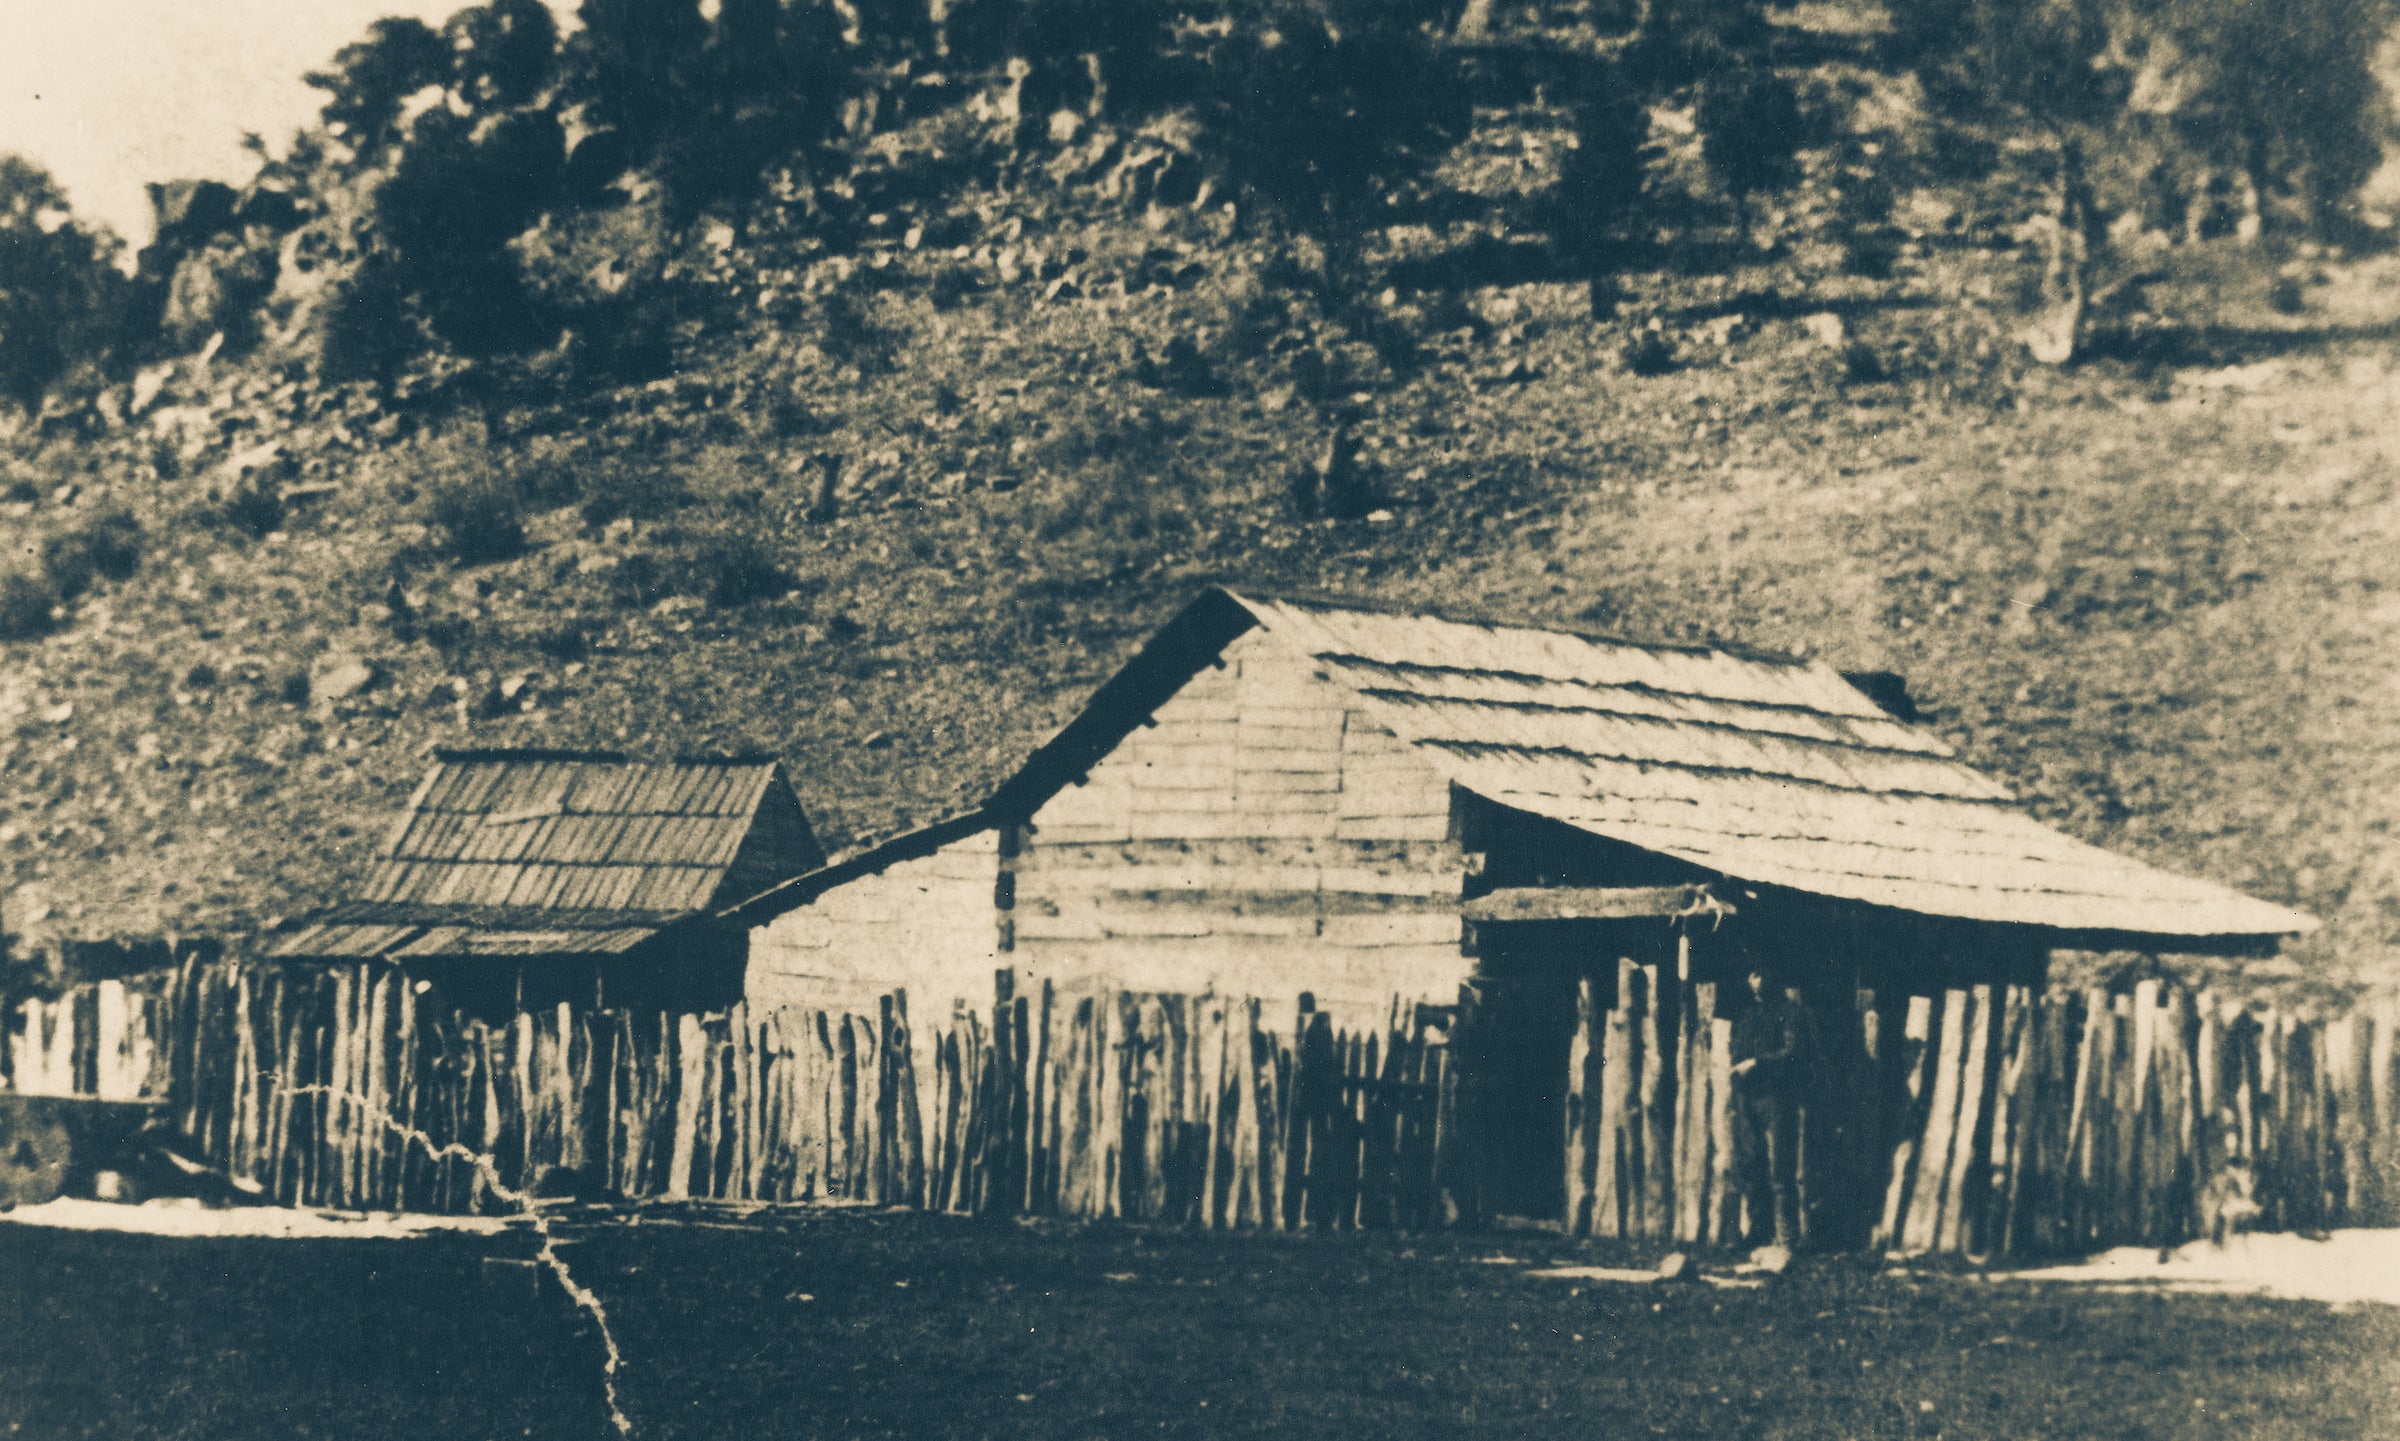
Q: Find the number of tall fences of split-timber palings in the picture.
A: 1